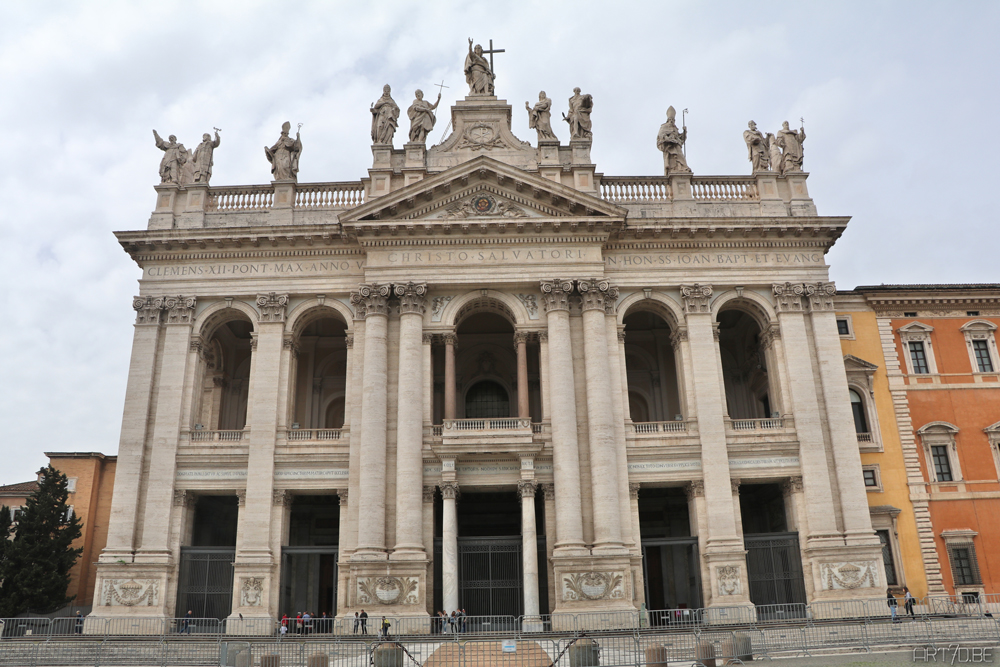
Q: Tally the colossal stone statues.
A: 11